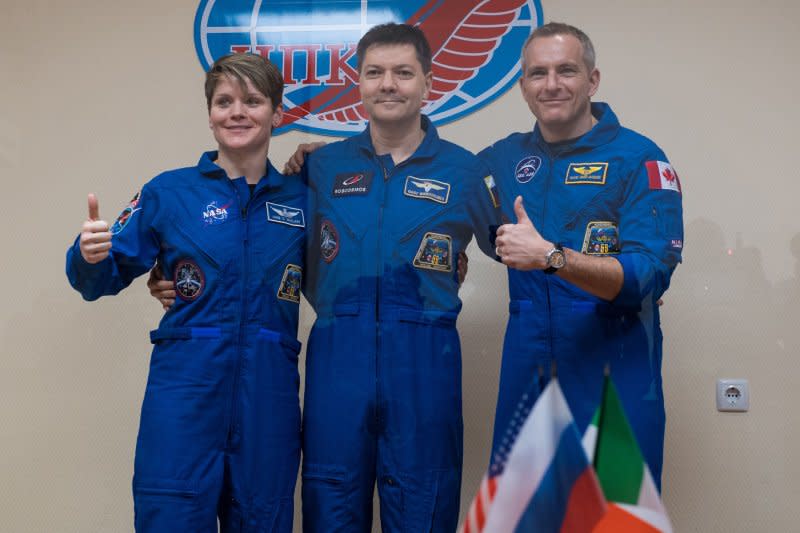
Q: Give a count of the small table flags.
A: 3